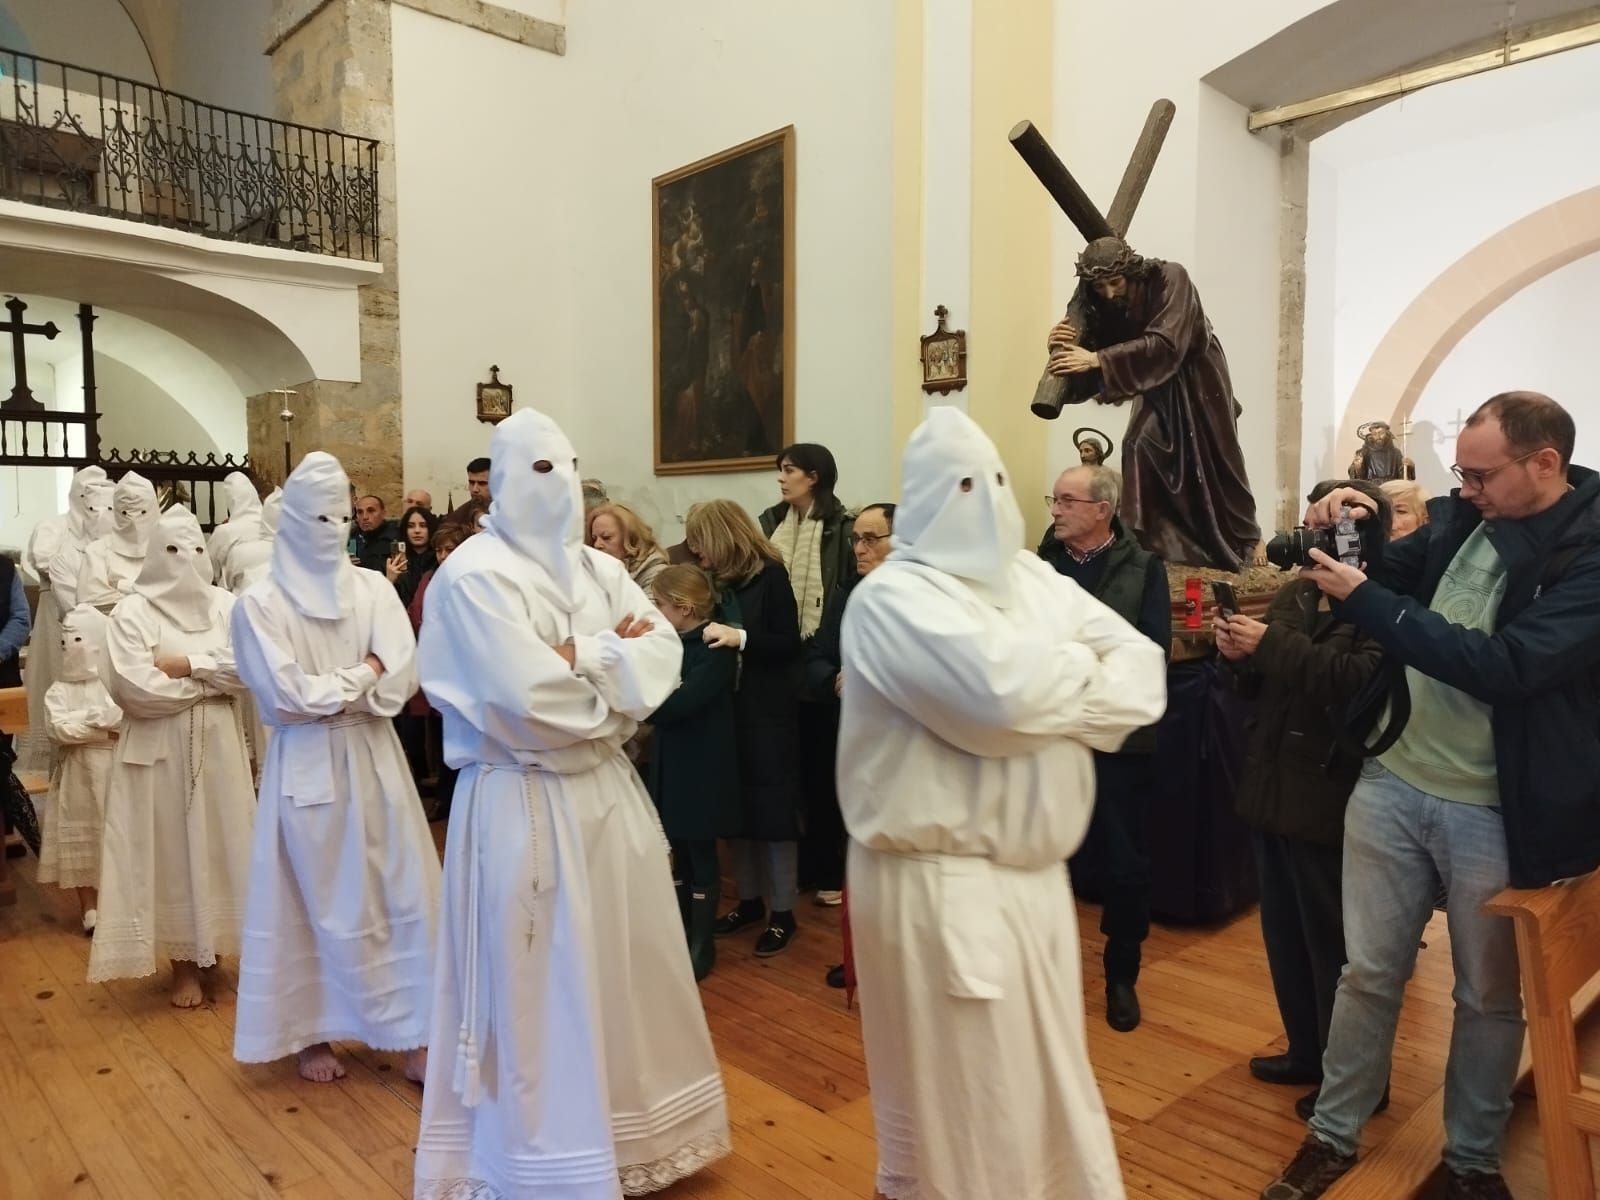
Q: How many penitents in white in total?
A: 10